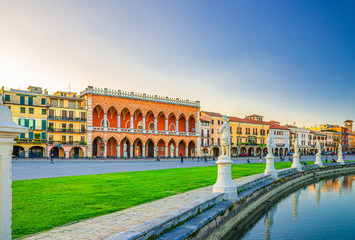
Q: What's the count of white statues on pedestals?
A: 5